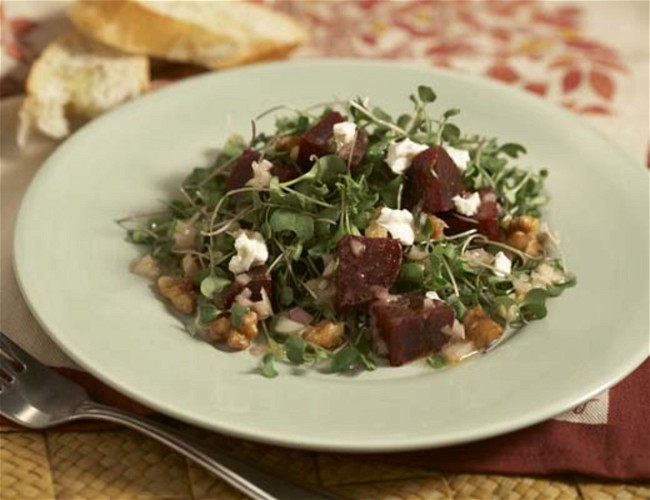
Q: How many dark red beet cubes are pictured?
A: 7